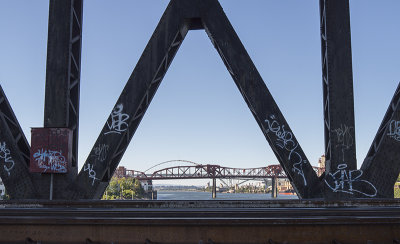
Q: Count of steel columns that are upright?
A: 2